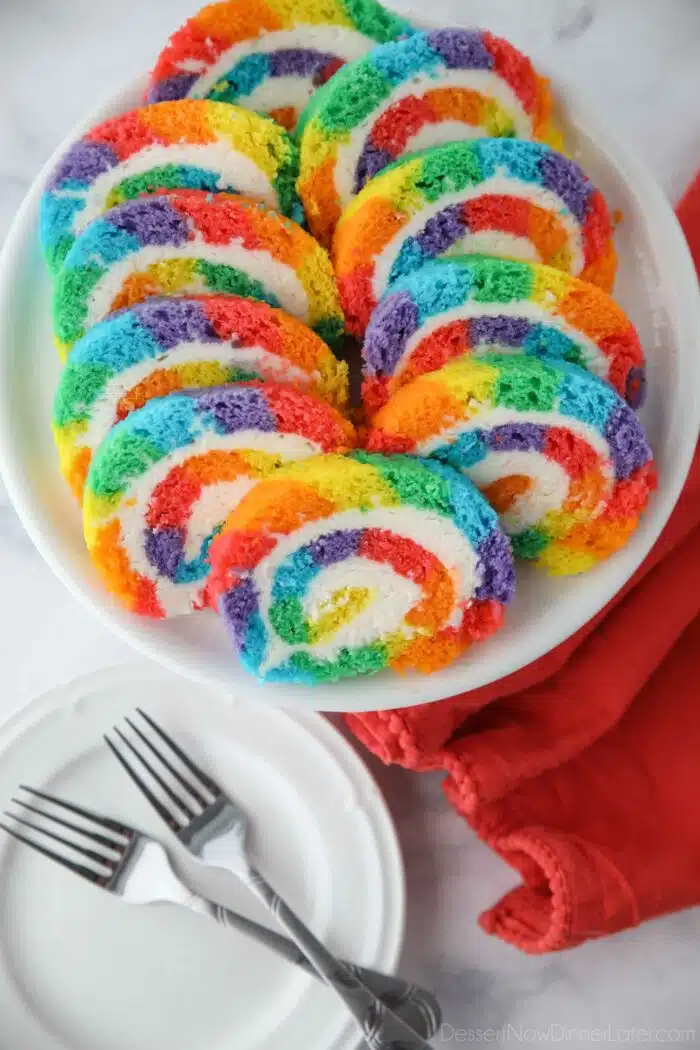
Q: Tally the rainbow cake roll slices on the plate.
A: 10